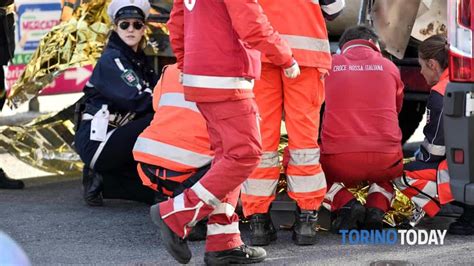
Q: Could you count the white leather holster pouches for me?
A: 1